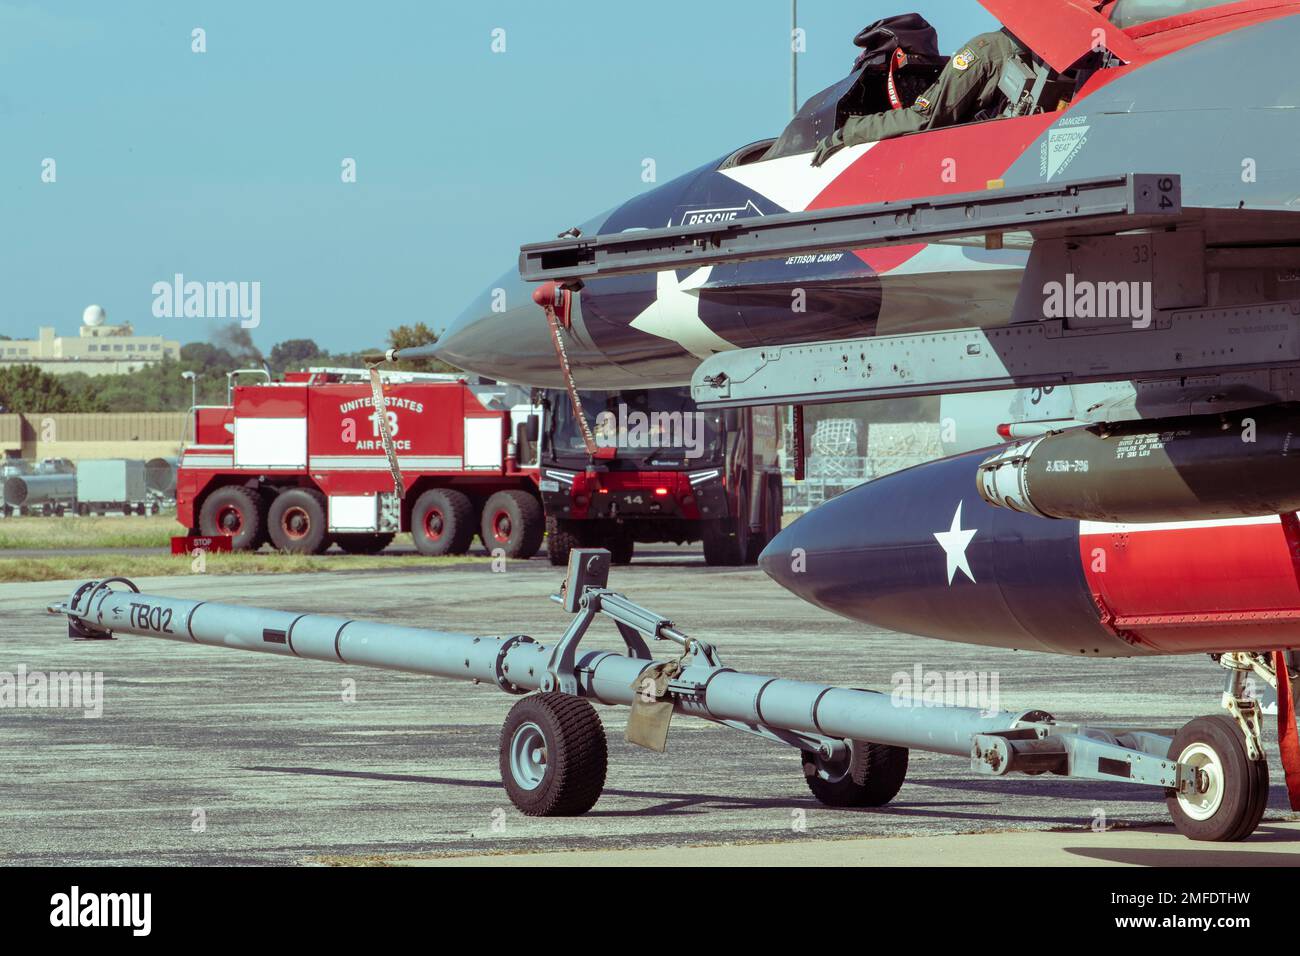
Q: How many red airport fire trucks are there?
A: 2